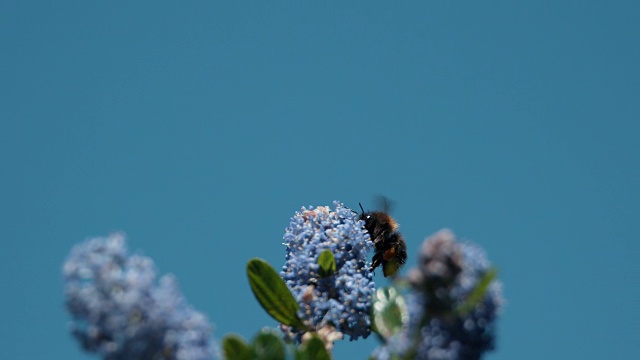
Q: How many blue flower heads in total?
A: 3